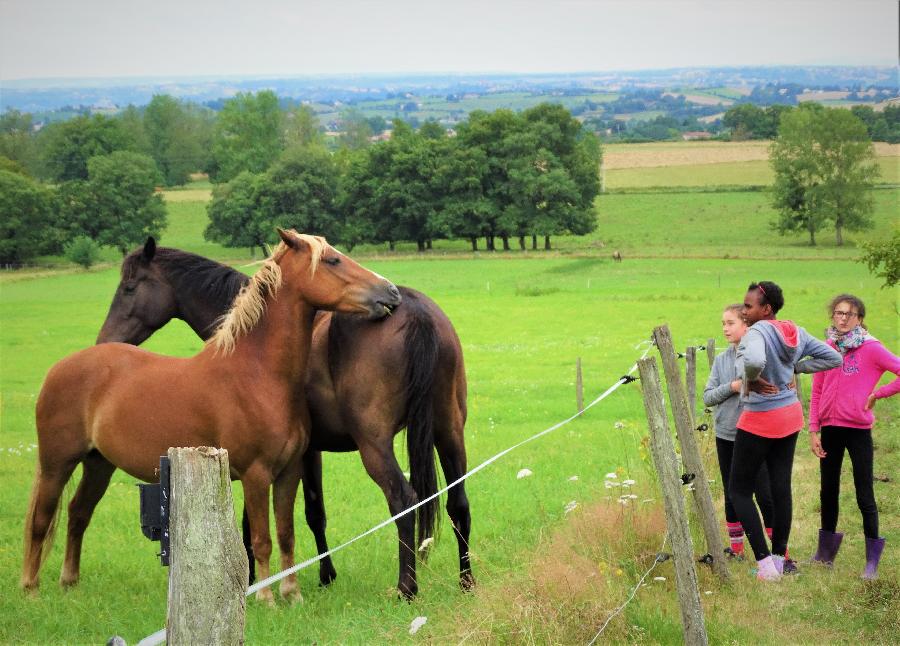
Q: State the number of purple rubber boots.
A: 2